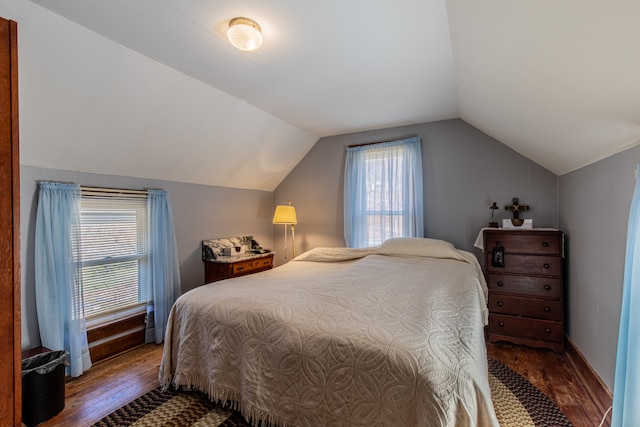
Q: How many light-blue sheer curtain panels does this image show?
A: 5